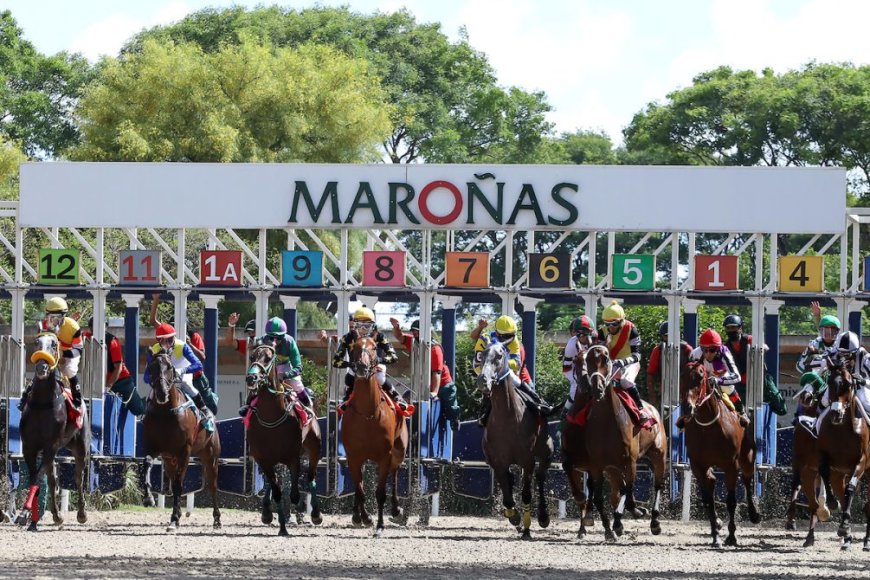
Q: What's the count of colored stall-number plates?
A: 10